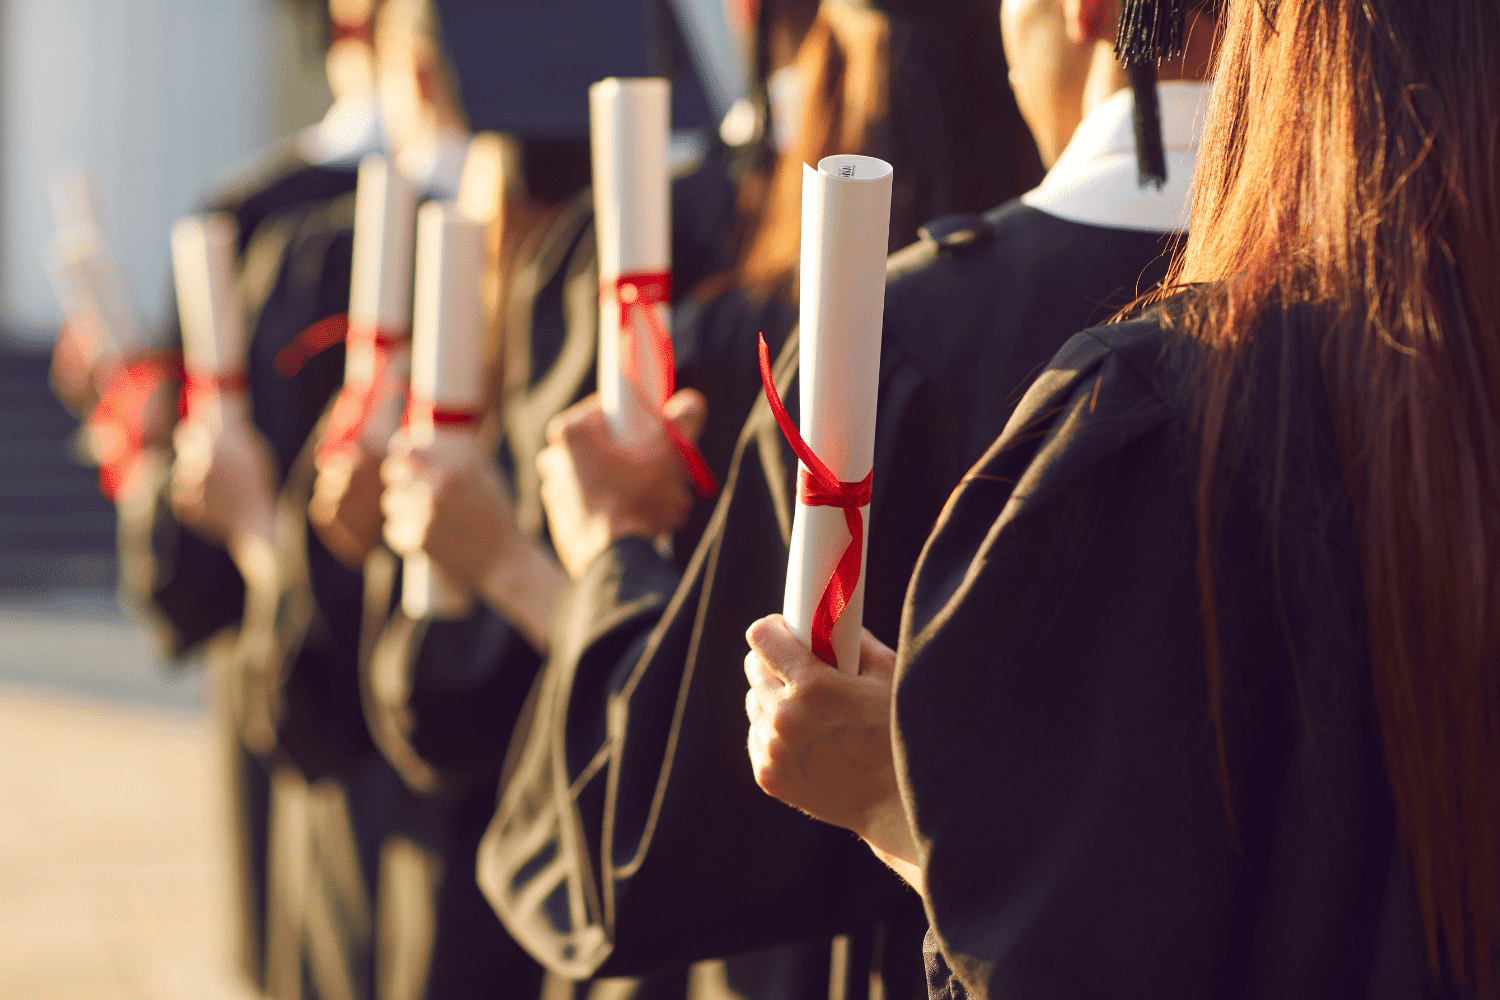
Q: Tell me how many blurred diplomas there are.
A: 5